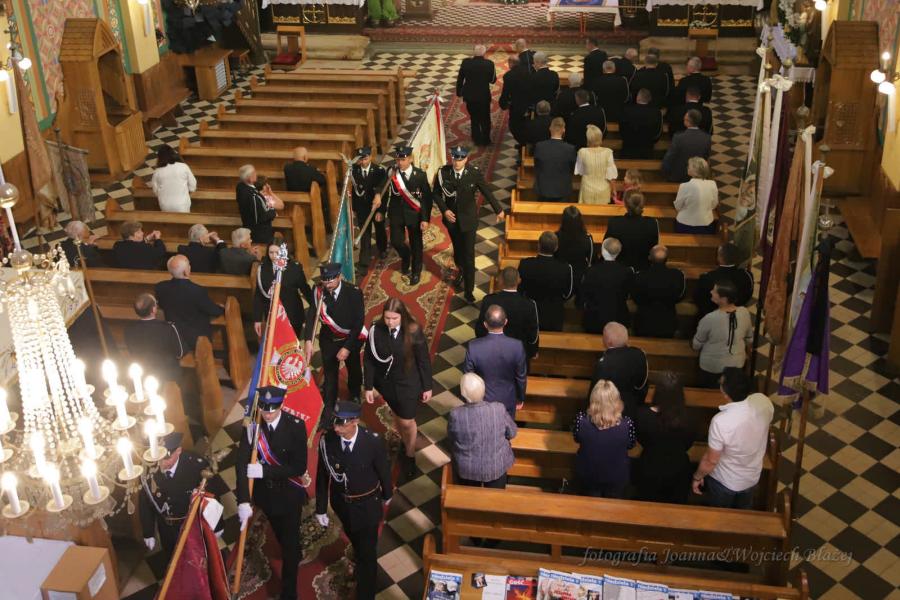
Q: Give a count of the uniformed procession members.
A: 9